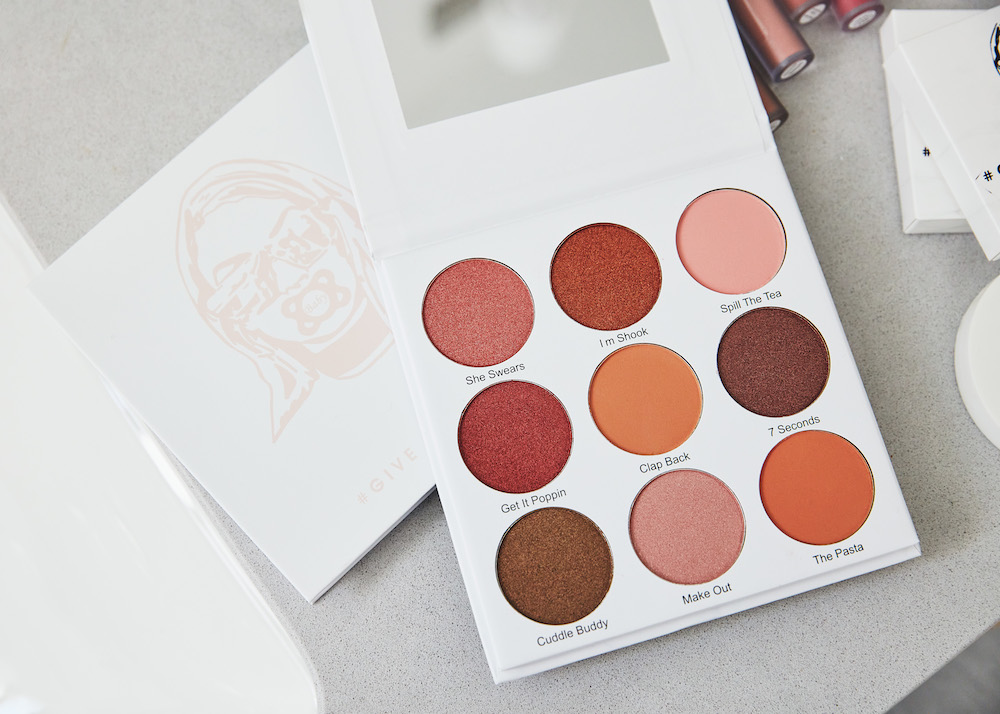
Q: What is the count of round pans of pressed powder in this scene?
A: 9